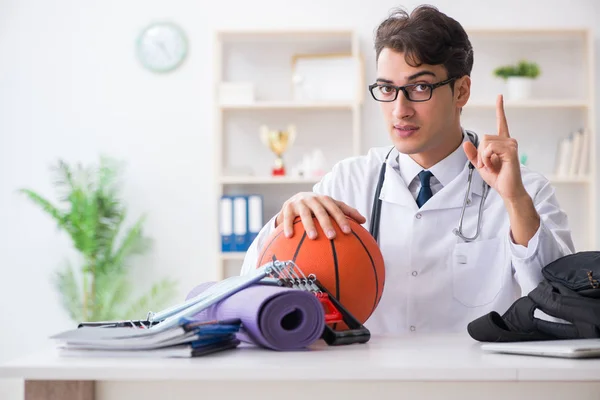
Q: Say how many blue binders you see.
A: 3